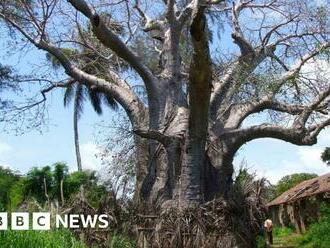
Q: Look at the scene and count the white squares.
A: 3